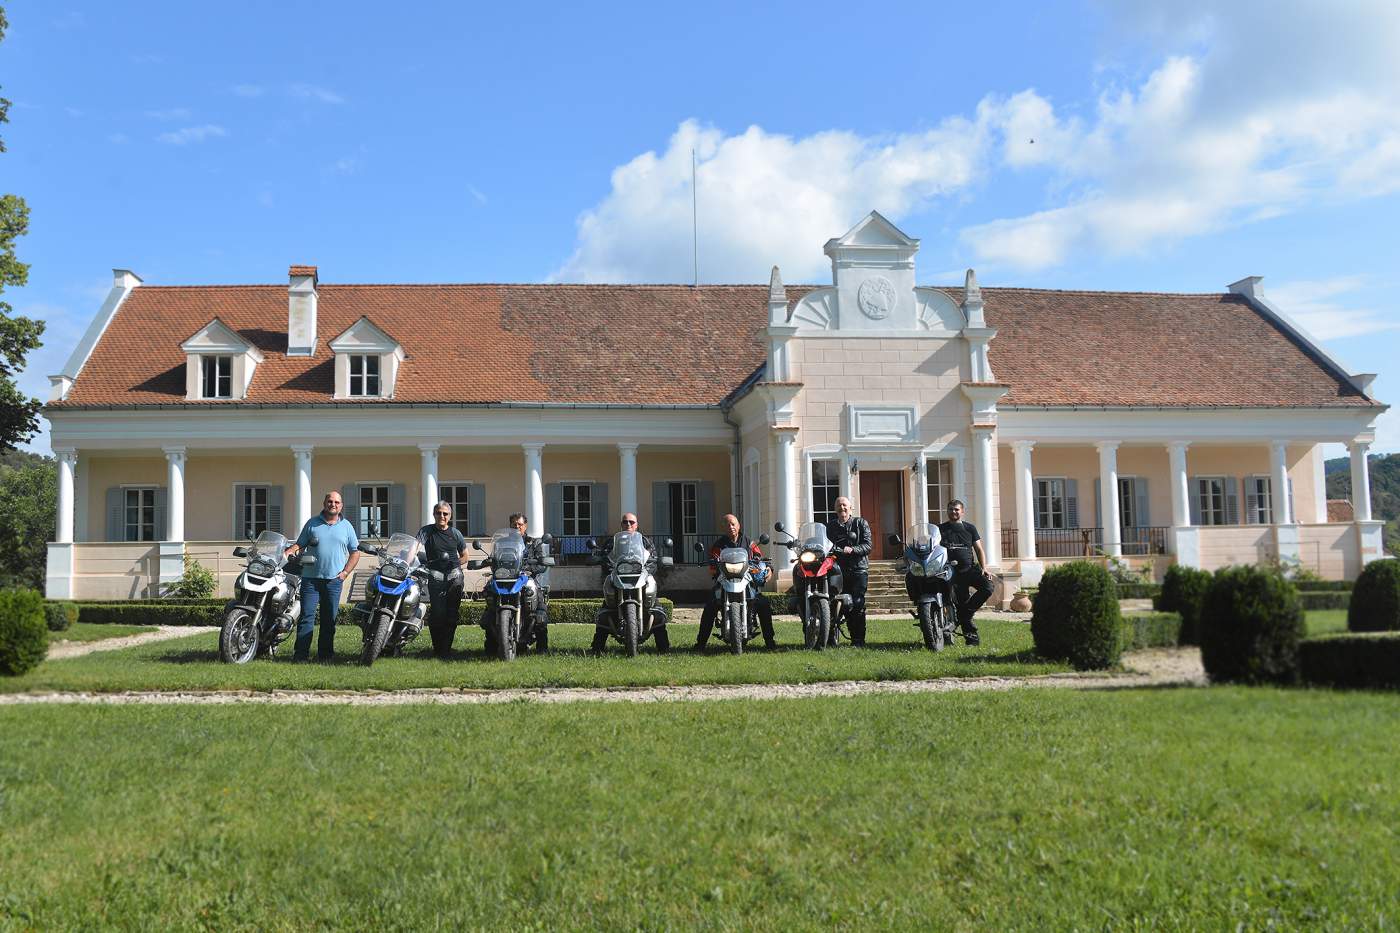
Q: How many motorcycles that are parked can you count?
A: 7